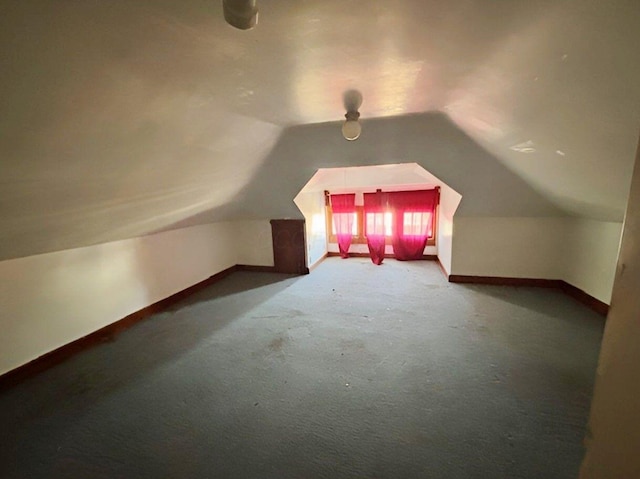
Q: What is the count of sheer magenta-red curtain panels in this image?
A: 3